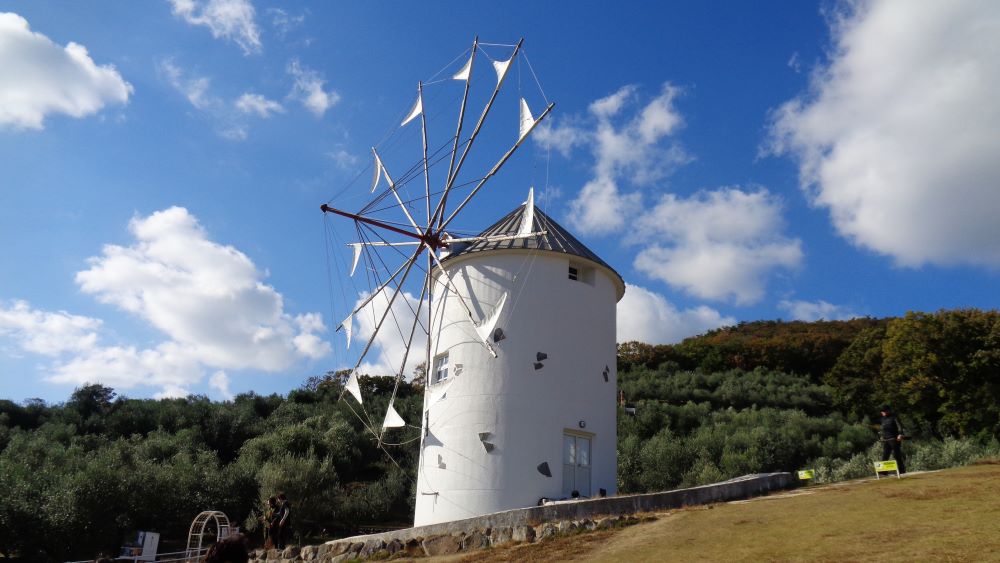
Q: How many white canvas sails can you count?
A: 12